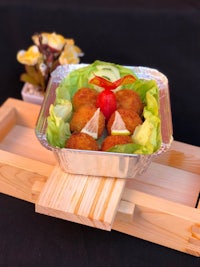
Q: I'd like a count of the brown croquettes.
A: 6